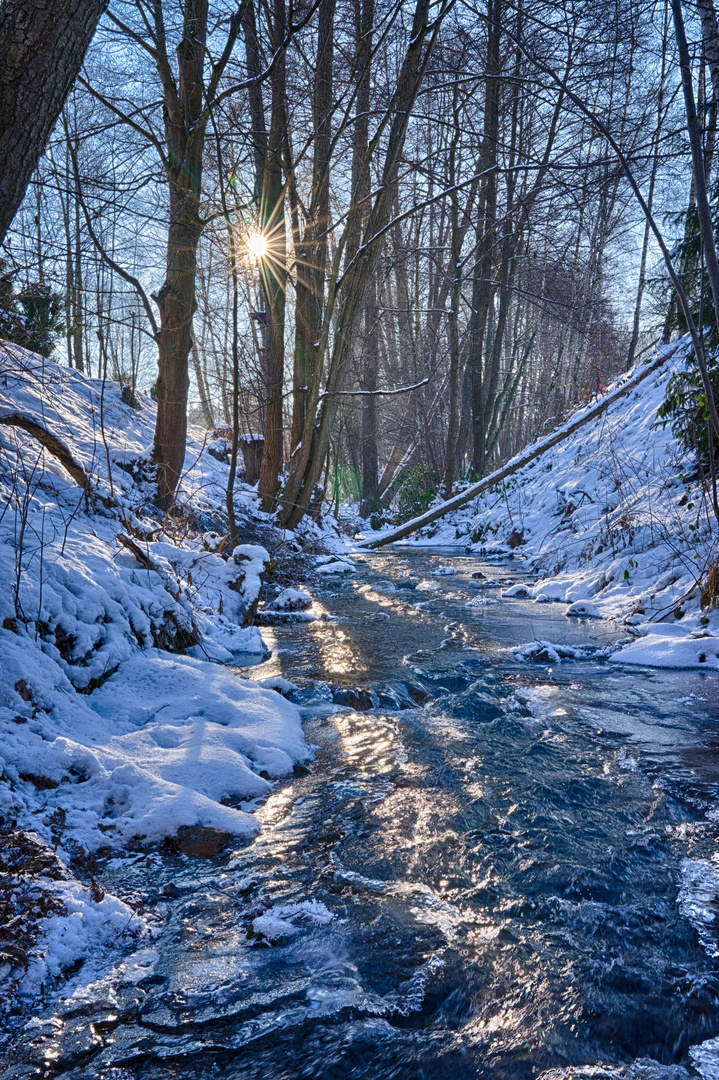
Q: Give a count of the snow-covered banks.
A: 2